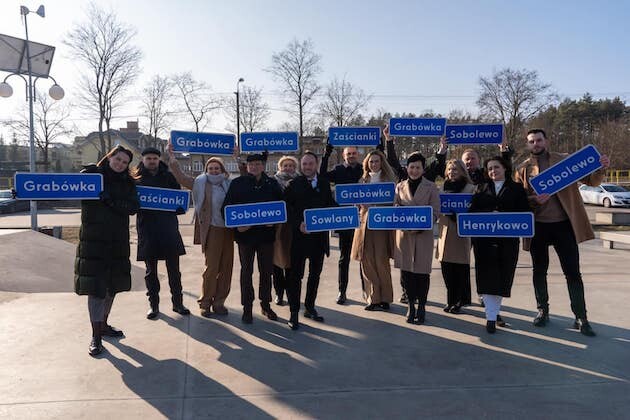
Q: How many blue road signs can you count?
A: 14